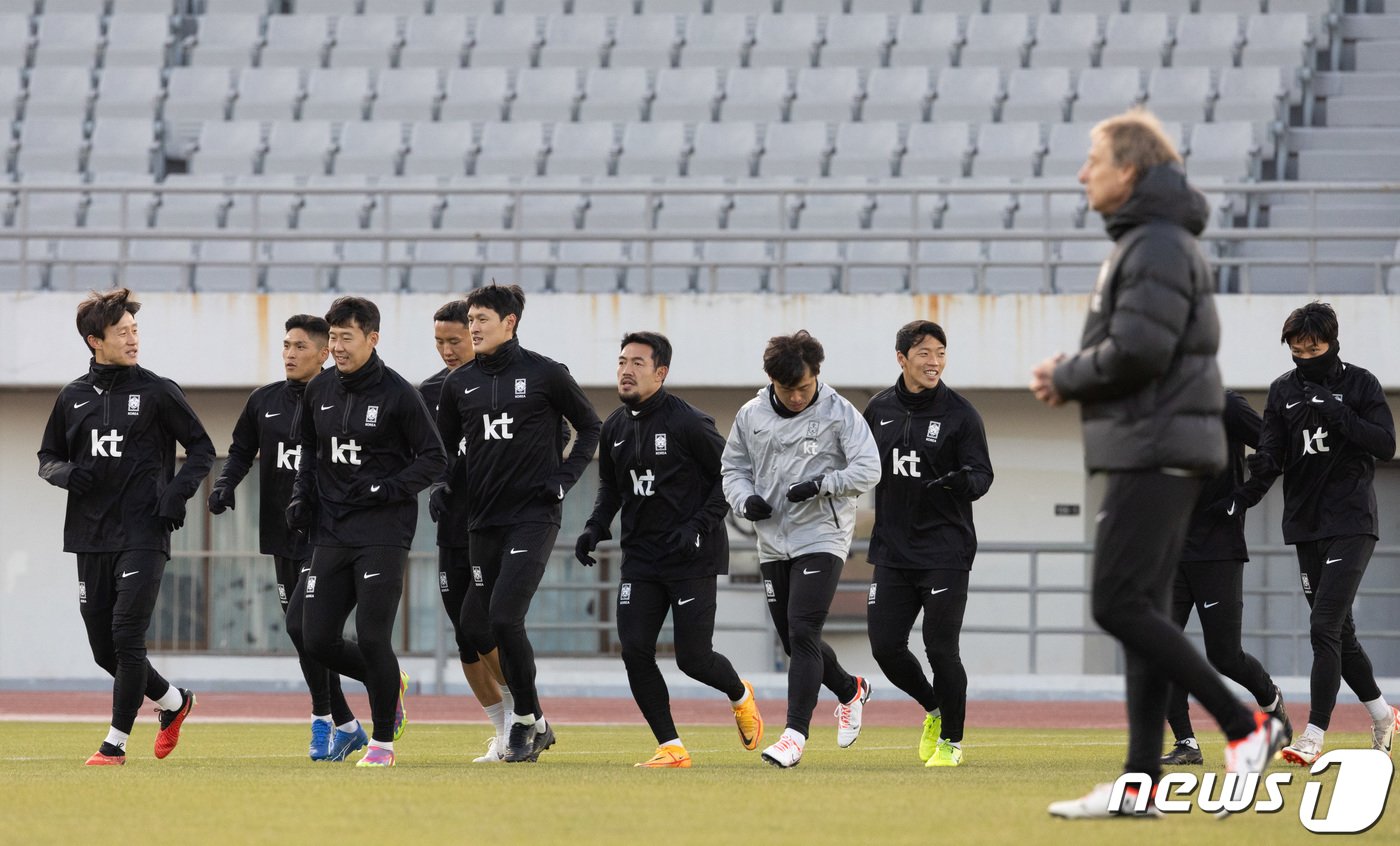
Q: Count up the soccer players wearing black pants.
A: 10